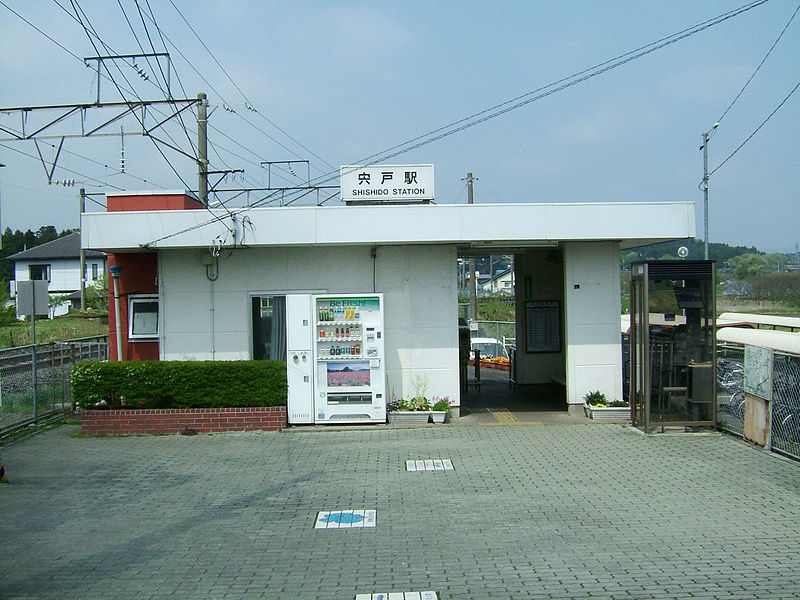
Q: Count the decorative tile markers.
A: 3